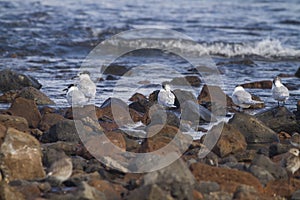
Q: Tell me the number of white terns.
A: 5